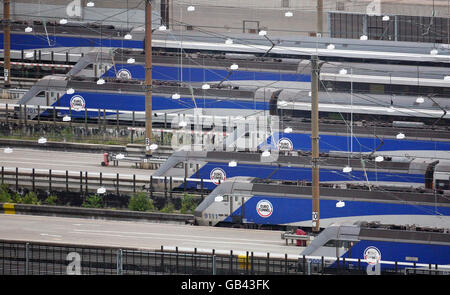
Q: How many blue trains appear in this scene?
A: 7